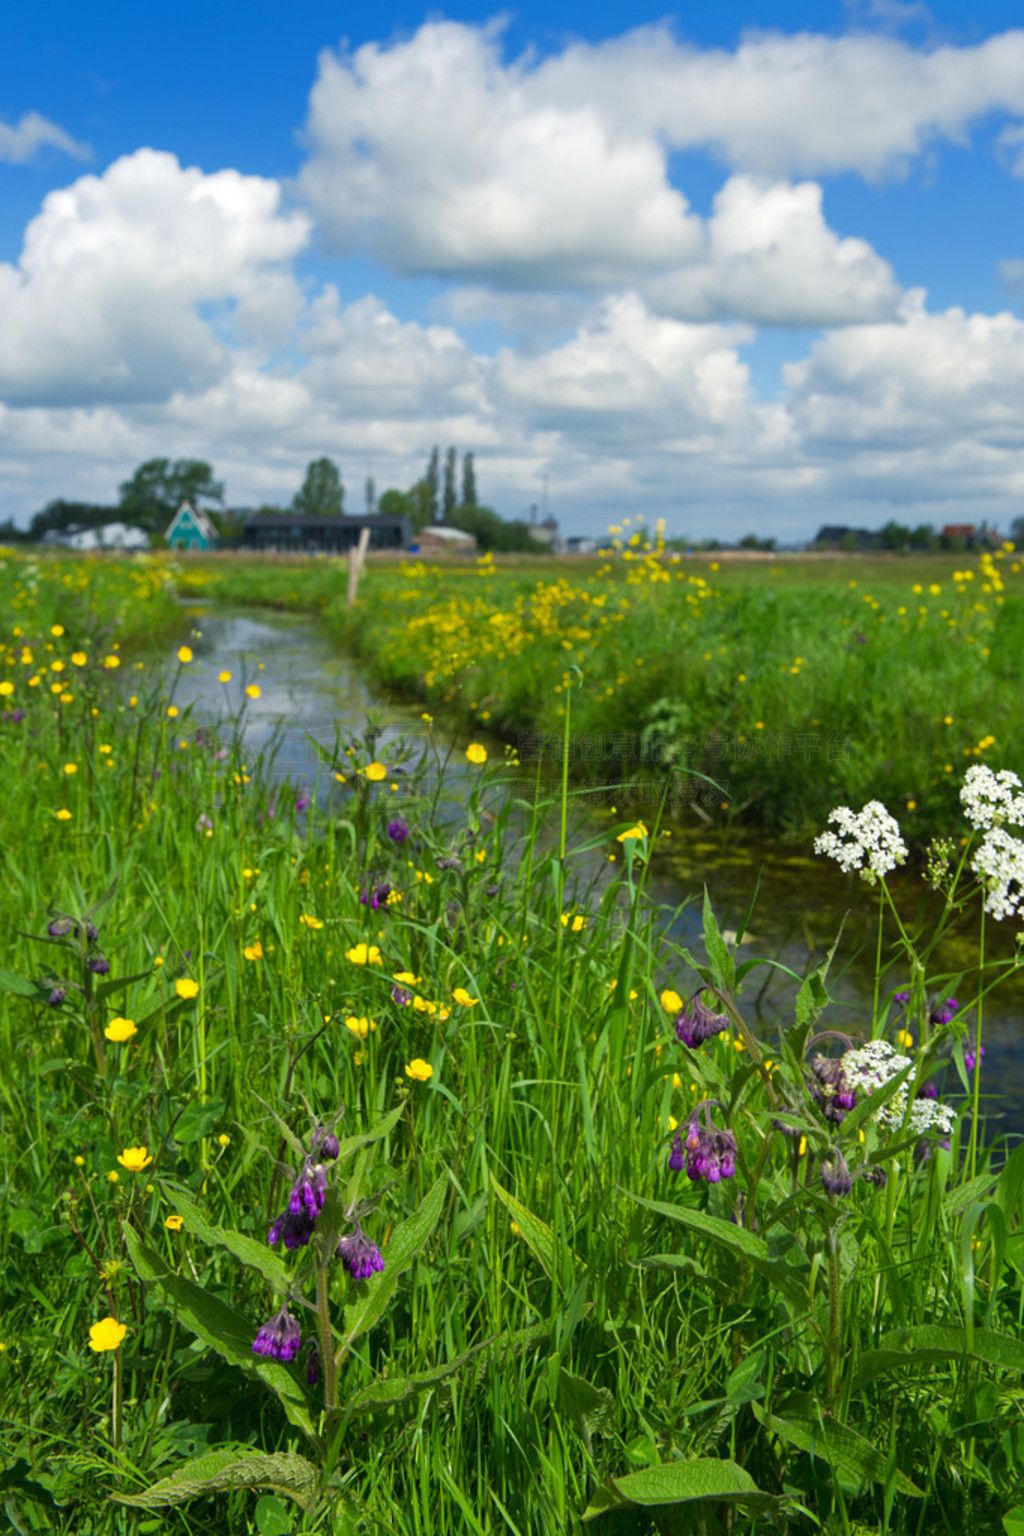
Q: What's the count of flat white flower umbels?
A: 5